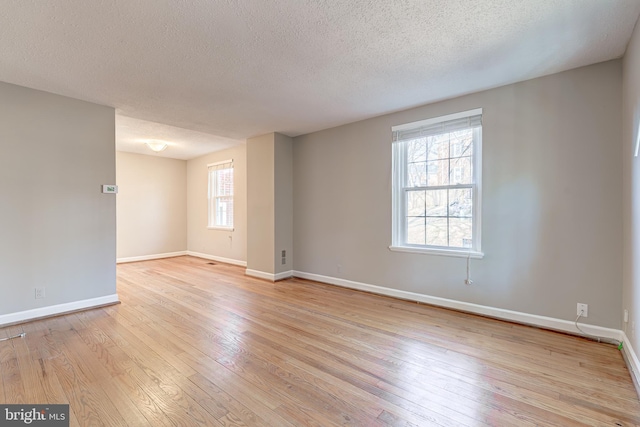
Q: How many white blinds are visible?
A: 2